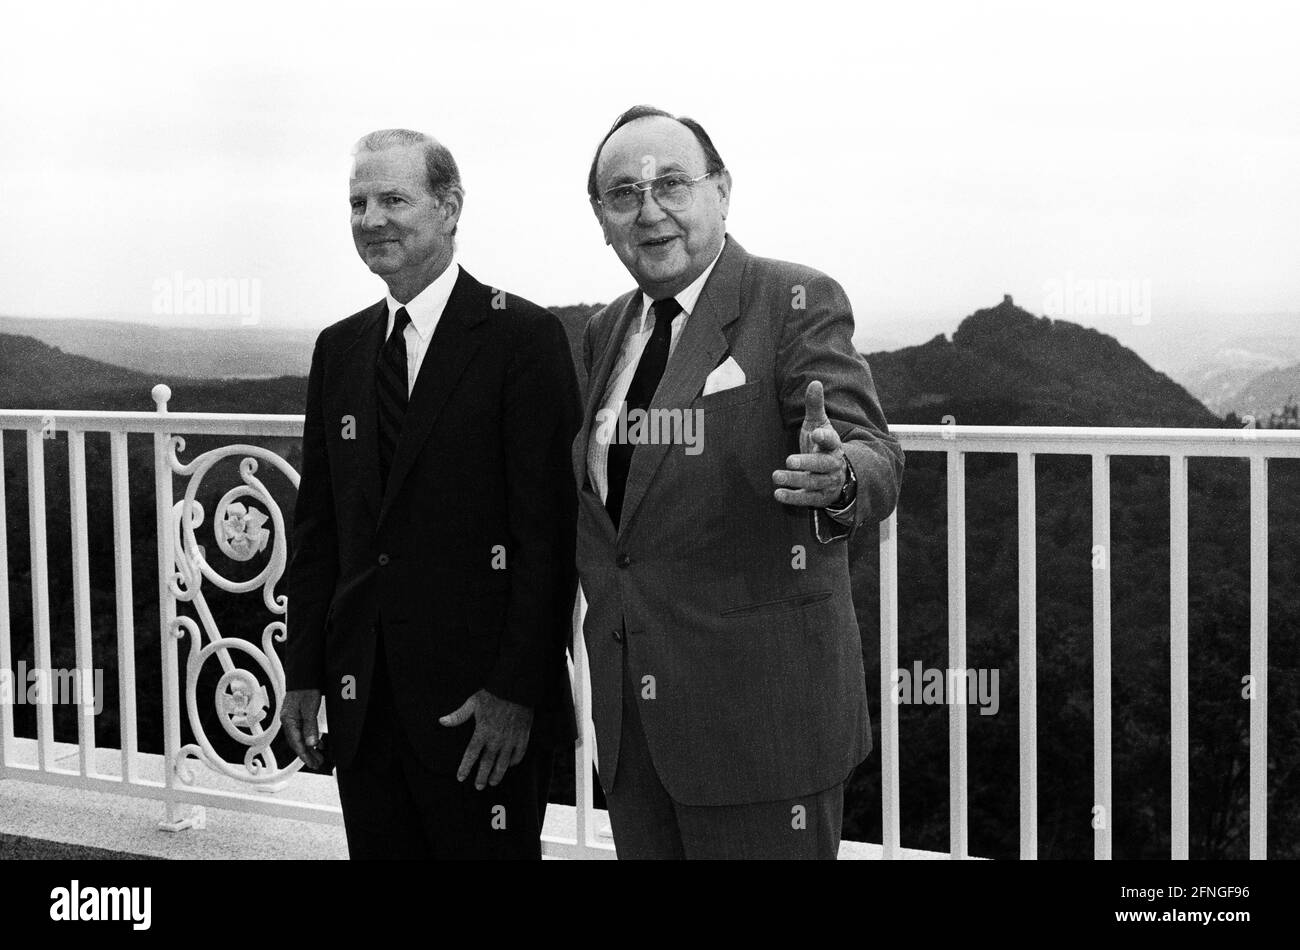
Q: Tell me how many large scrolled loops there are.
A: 2